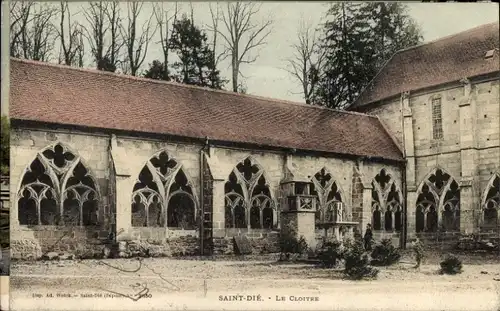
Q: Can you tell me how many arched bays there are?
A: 7